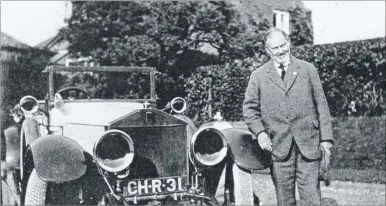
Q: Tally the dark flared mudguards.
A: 2